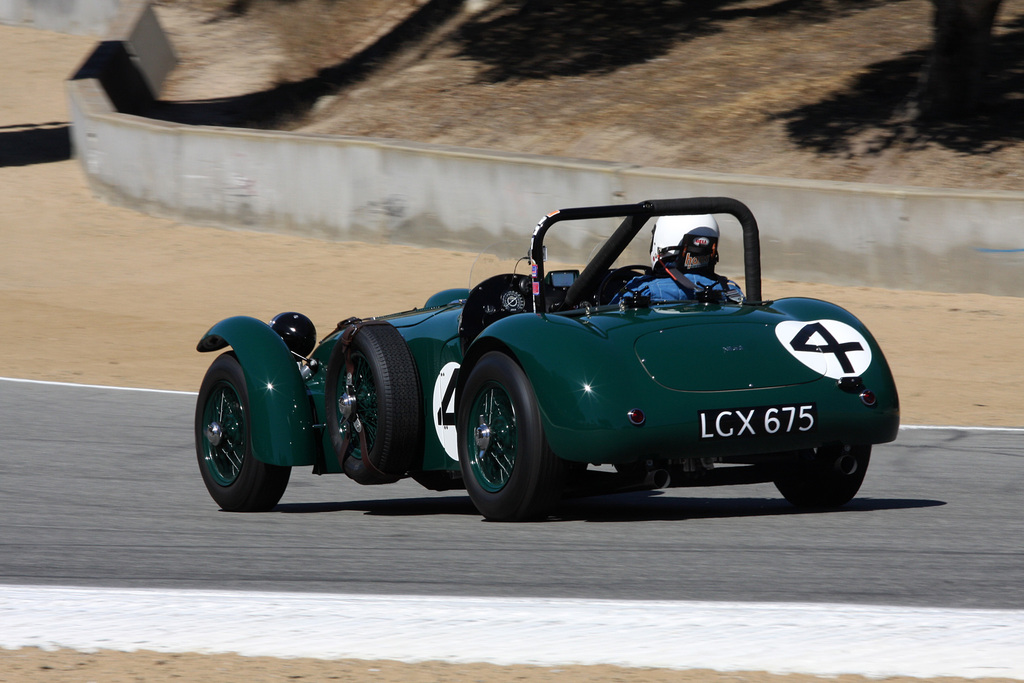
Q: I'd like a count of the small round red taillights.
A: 2